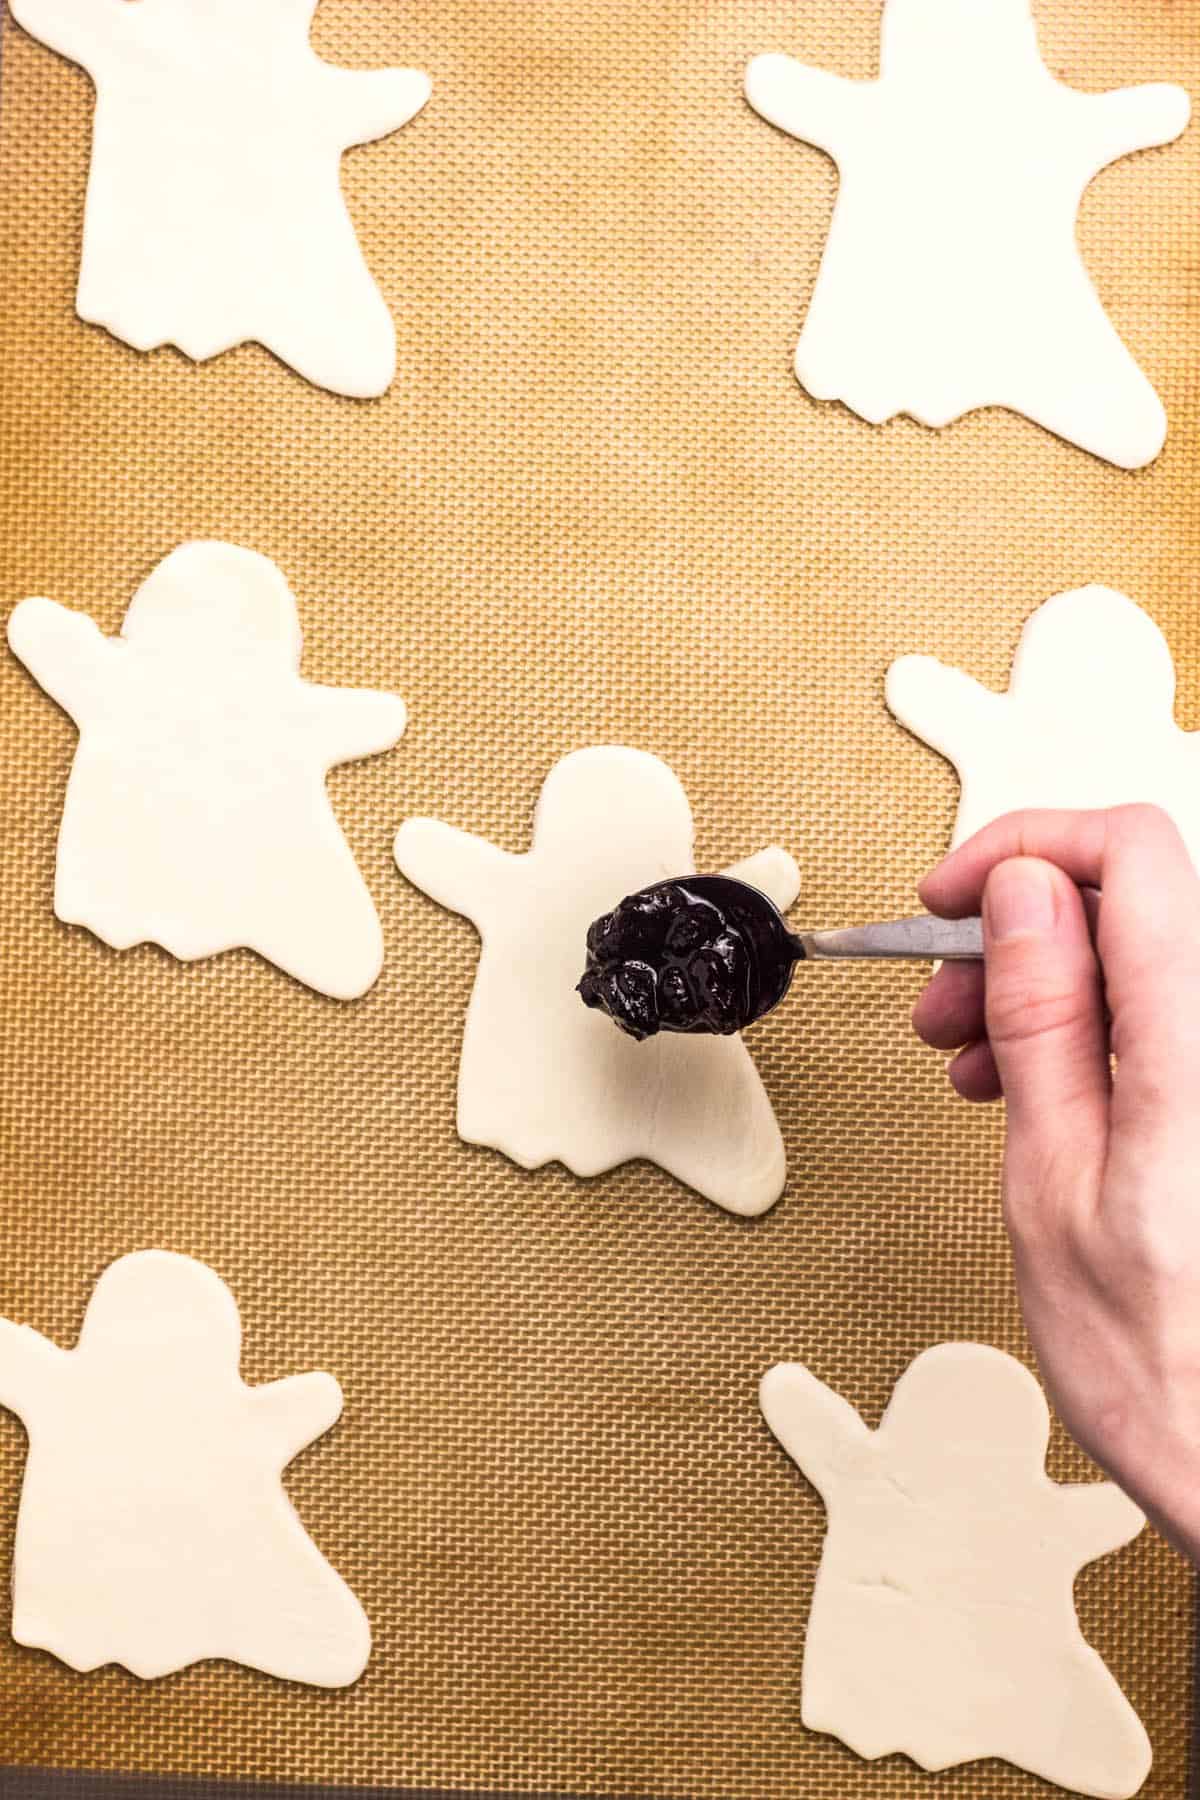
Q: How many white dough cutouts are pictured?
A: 7